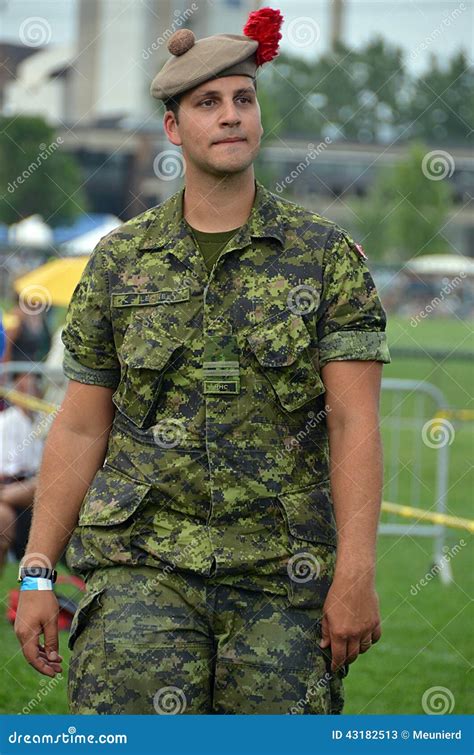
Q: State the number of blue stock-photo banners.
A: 1